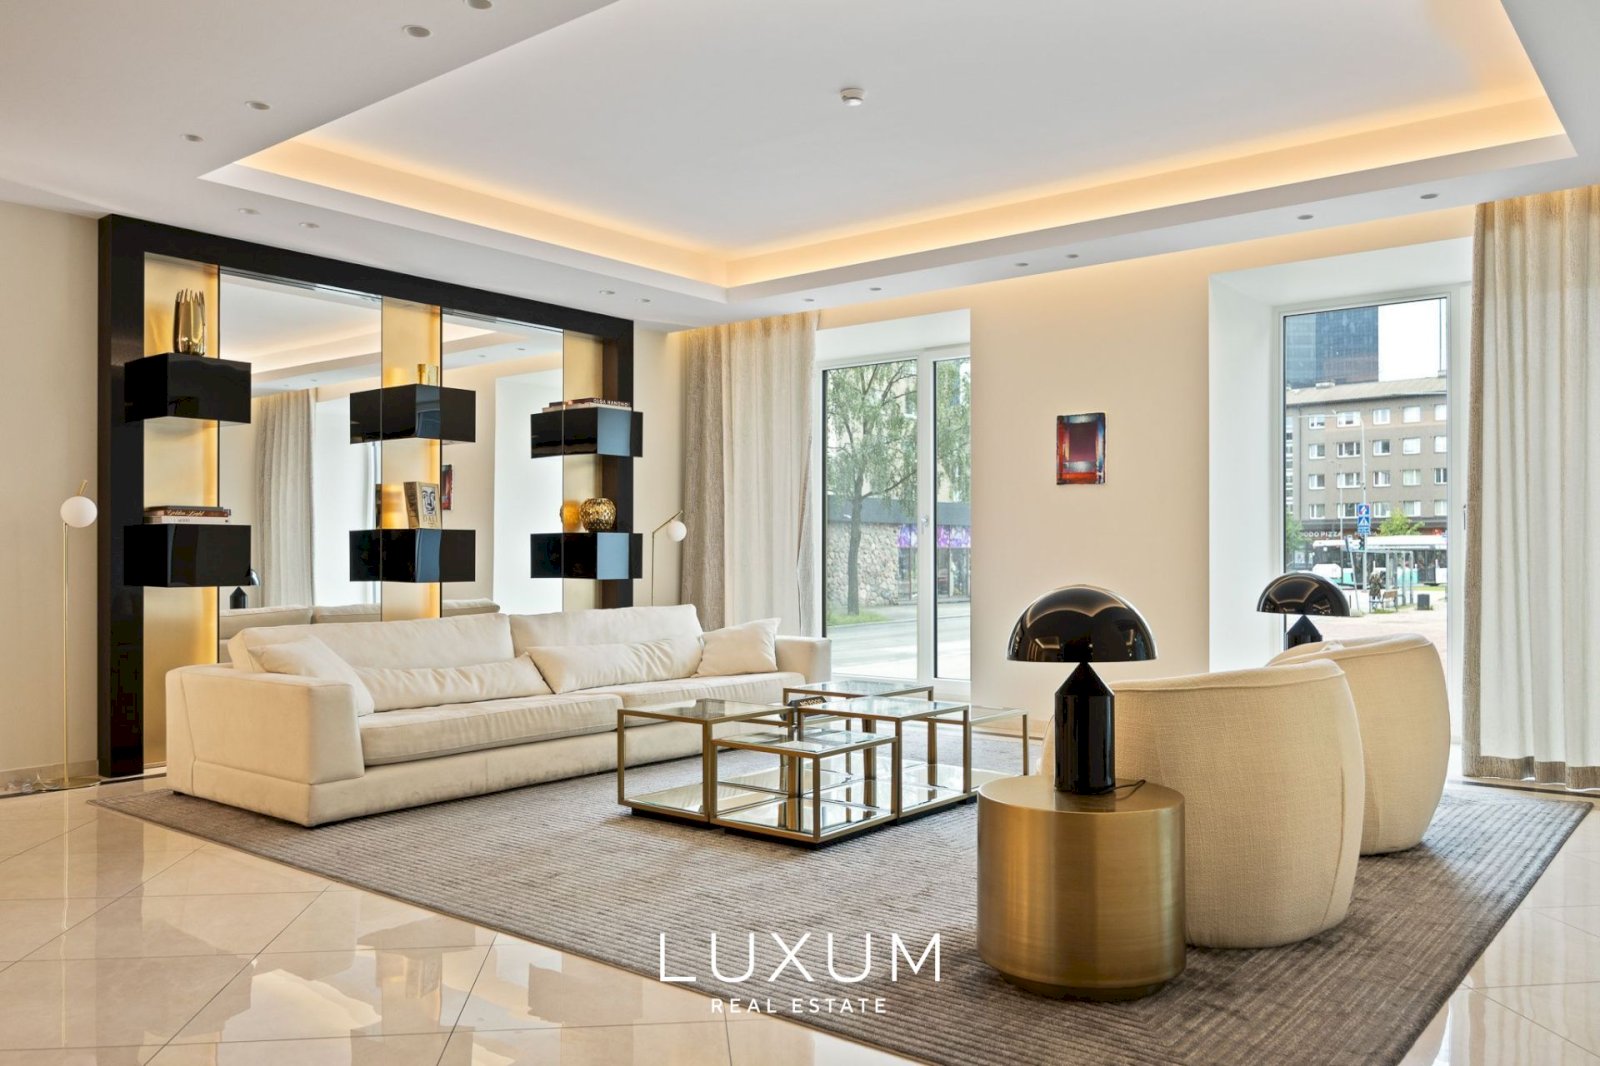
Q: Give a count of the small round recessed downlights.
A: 14